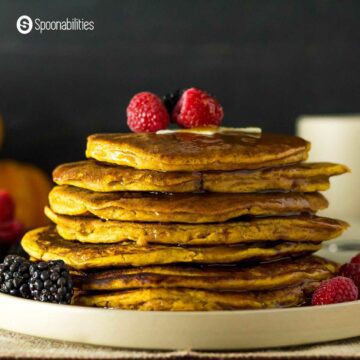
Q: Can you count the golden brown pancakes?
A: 7